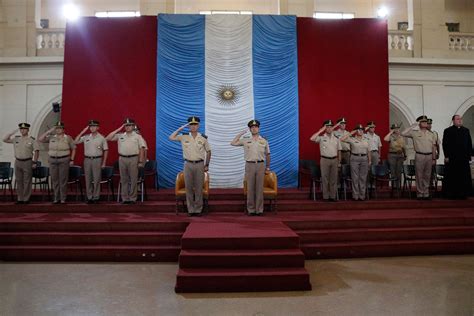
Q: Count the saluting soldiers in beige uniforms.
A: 12